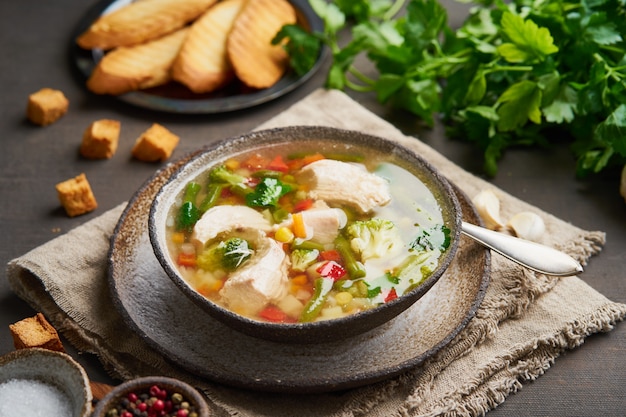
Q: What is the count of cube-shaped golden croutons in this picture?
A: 5